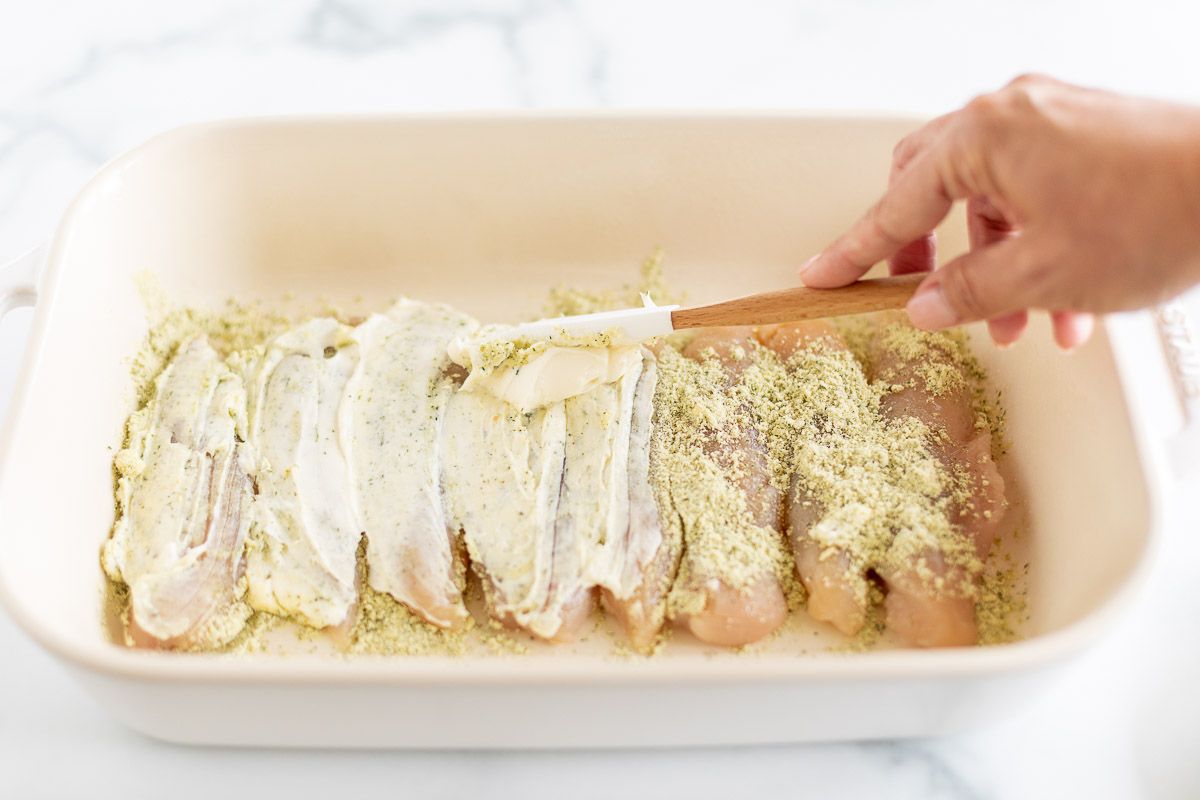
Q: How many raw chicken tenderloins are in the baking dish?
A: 8